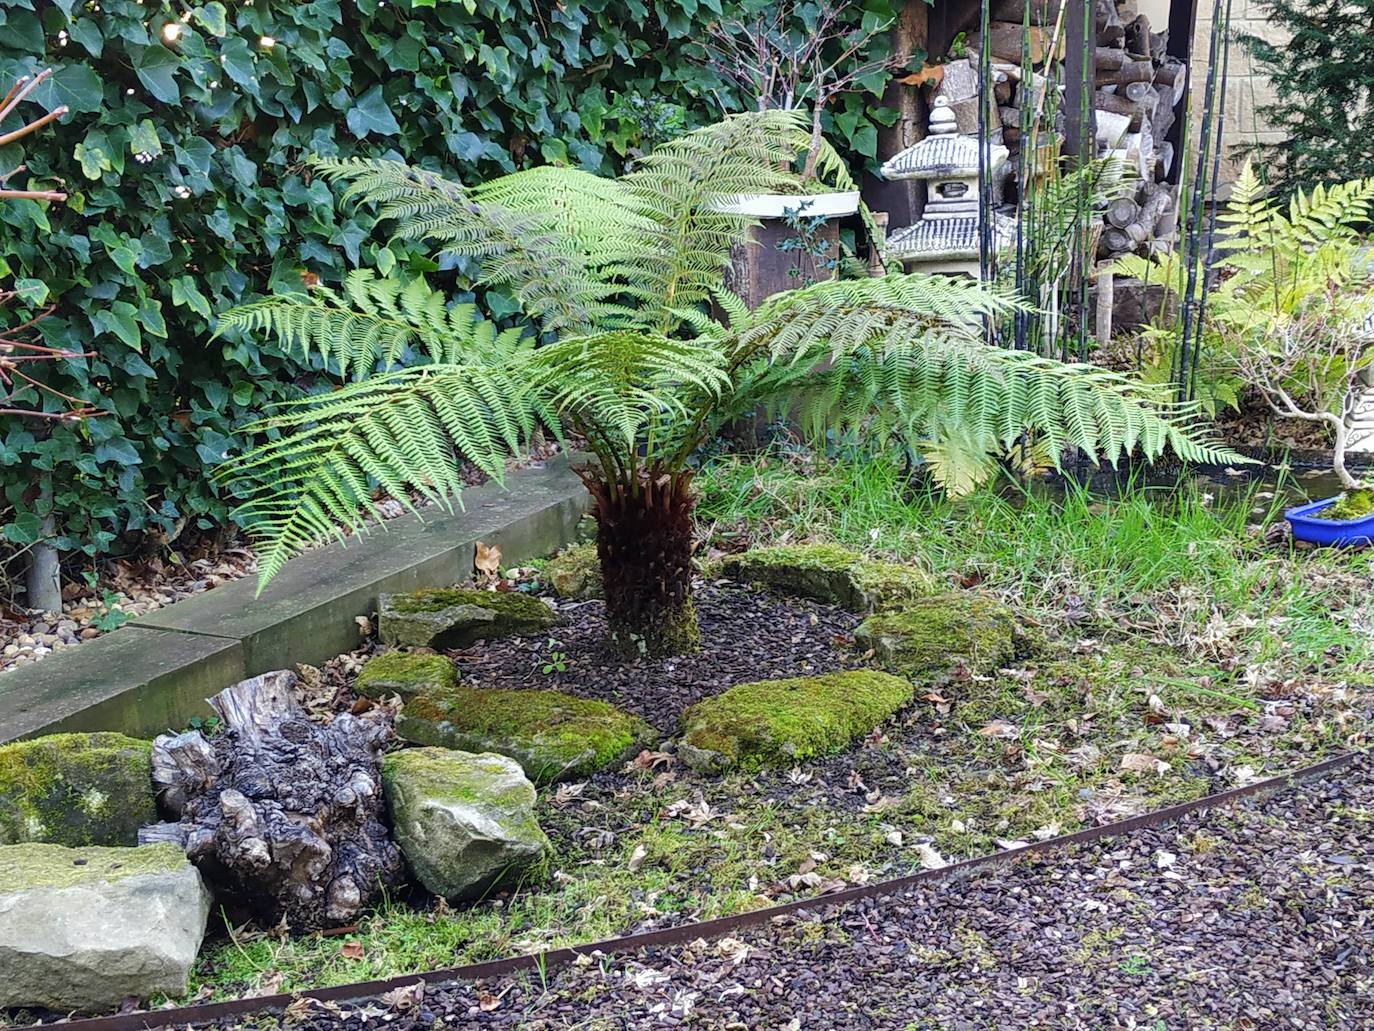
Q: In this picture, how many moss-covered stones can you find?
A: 10